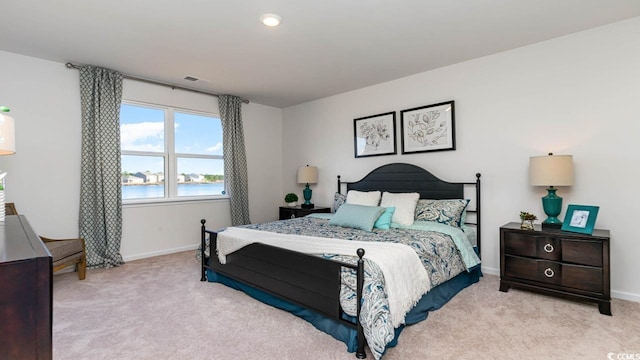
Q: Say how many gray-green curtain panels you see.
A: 2